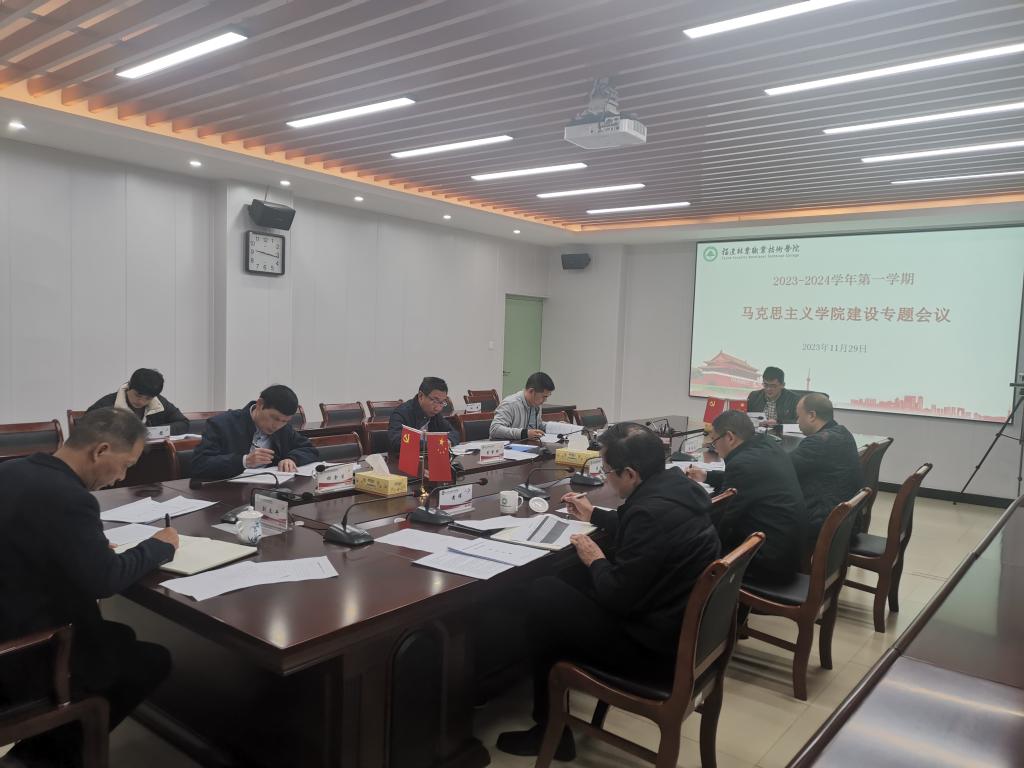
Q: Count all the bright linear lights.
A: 11